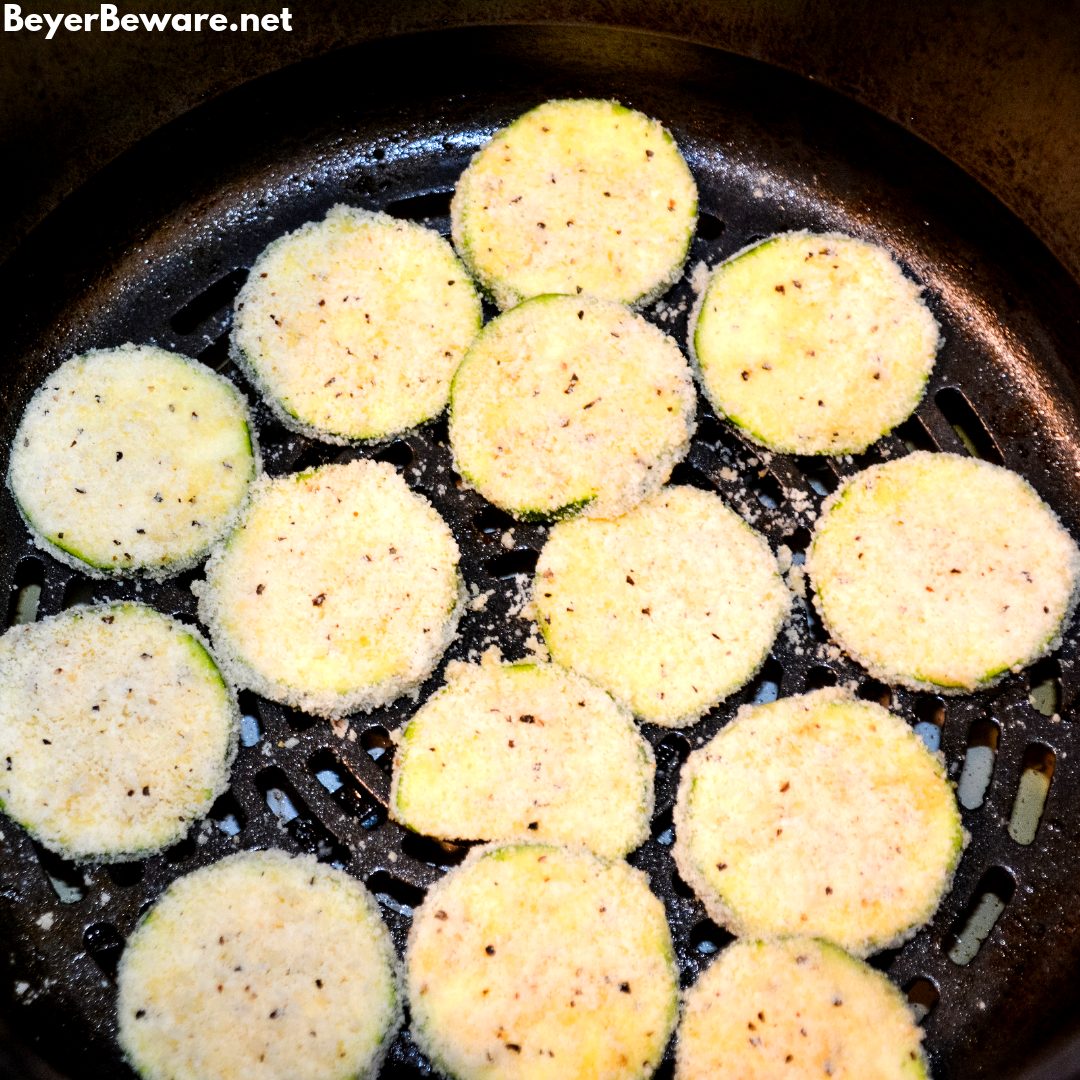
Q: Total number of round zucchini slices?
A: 14